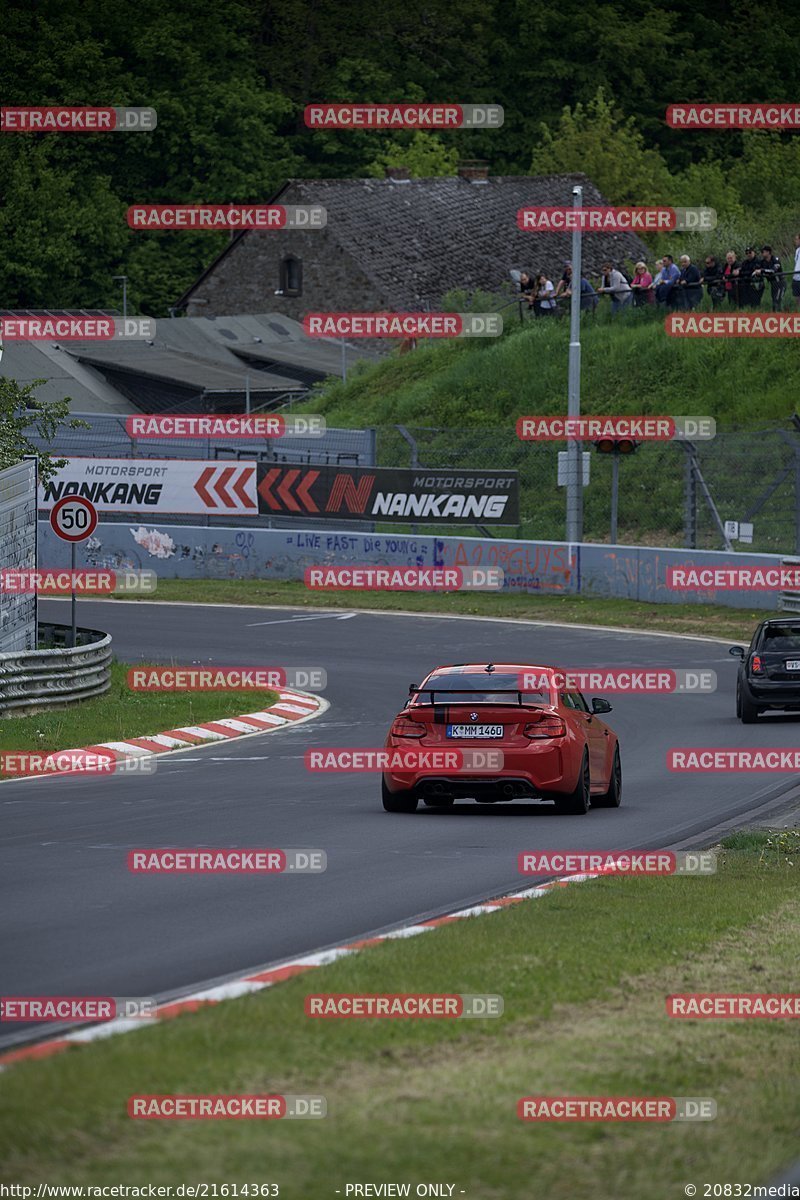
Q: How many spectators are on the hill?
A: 14